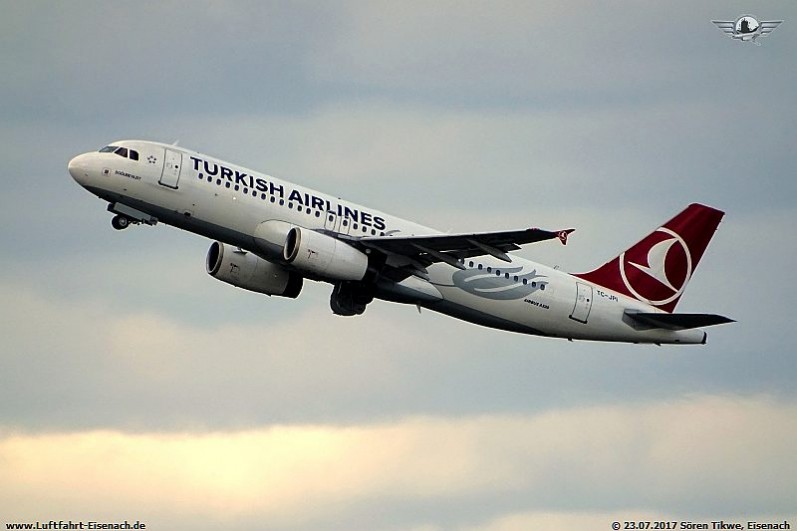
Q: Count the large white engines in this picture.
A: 2